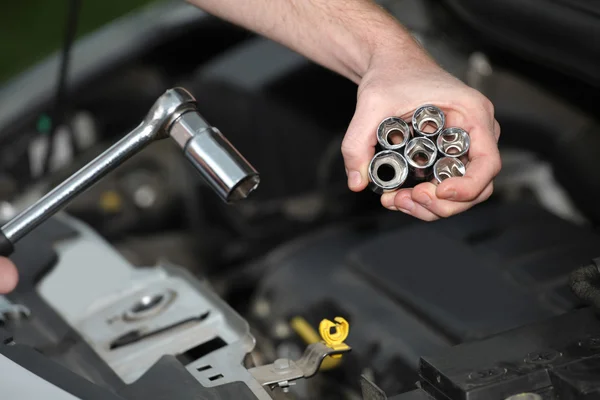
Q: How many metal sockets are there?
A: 7